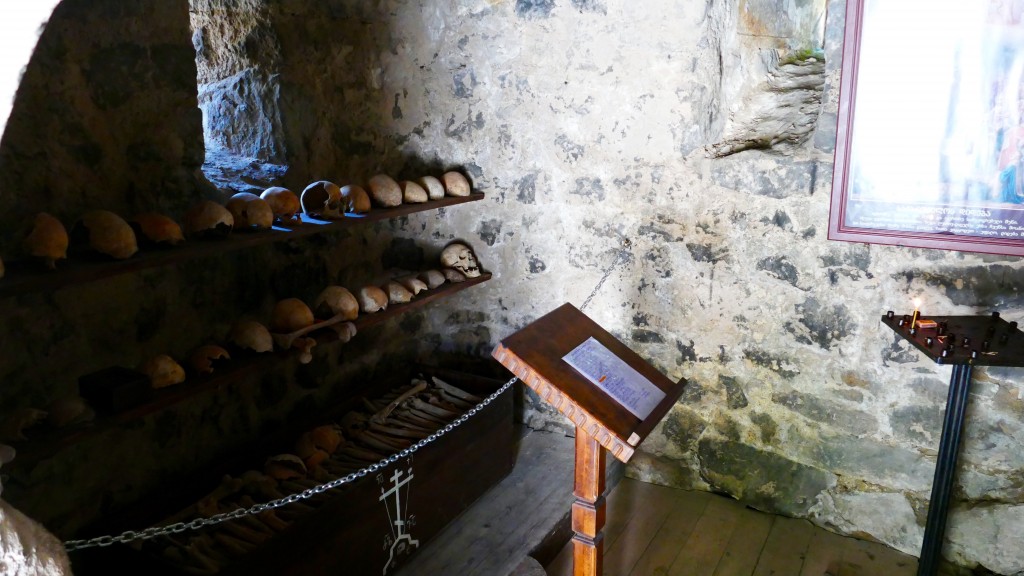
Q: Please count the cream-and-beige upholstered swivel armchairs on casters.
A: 0